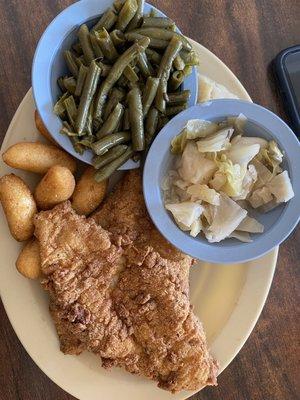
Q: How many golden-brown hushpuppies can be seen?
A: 6